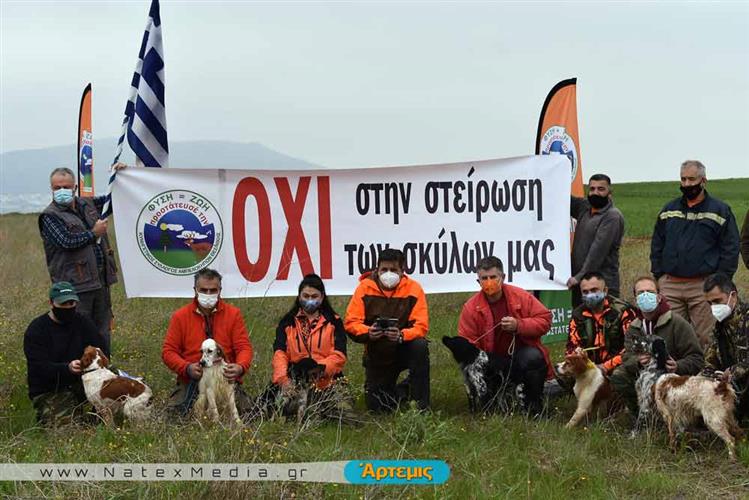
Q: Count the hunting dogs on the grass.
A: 7